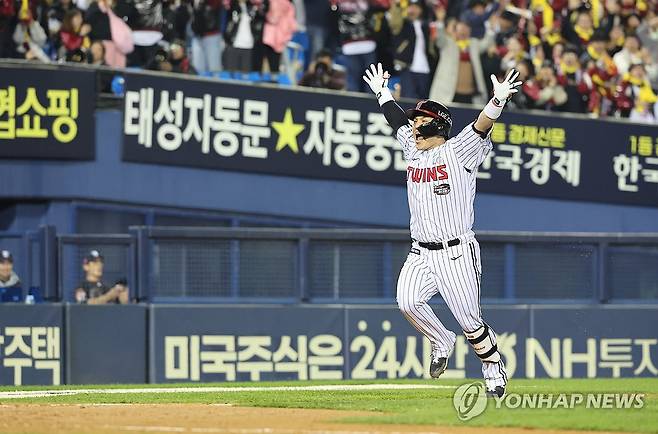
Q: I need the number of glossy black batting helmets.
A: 1